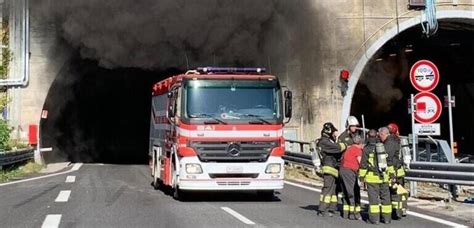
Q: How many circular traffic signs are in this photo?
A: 2